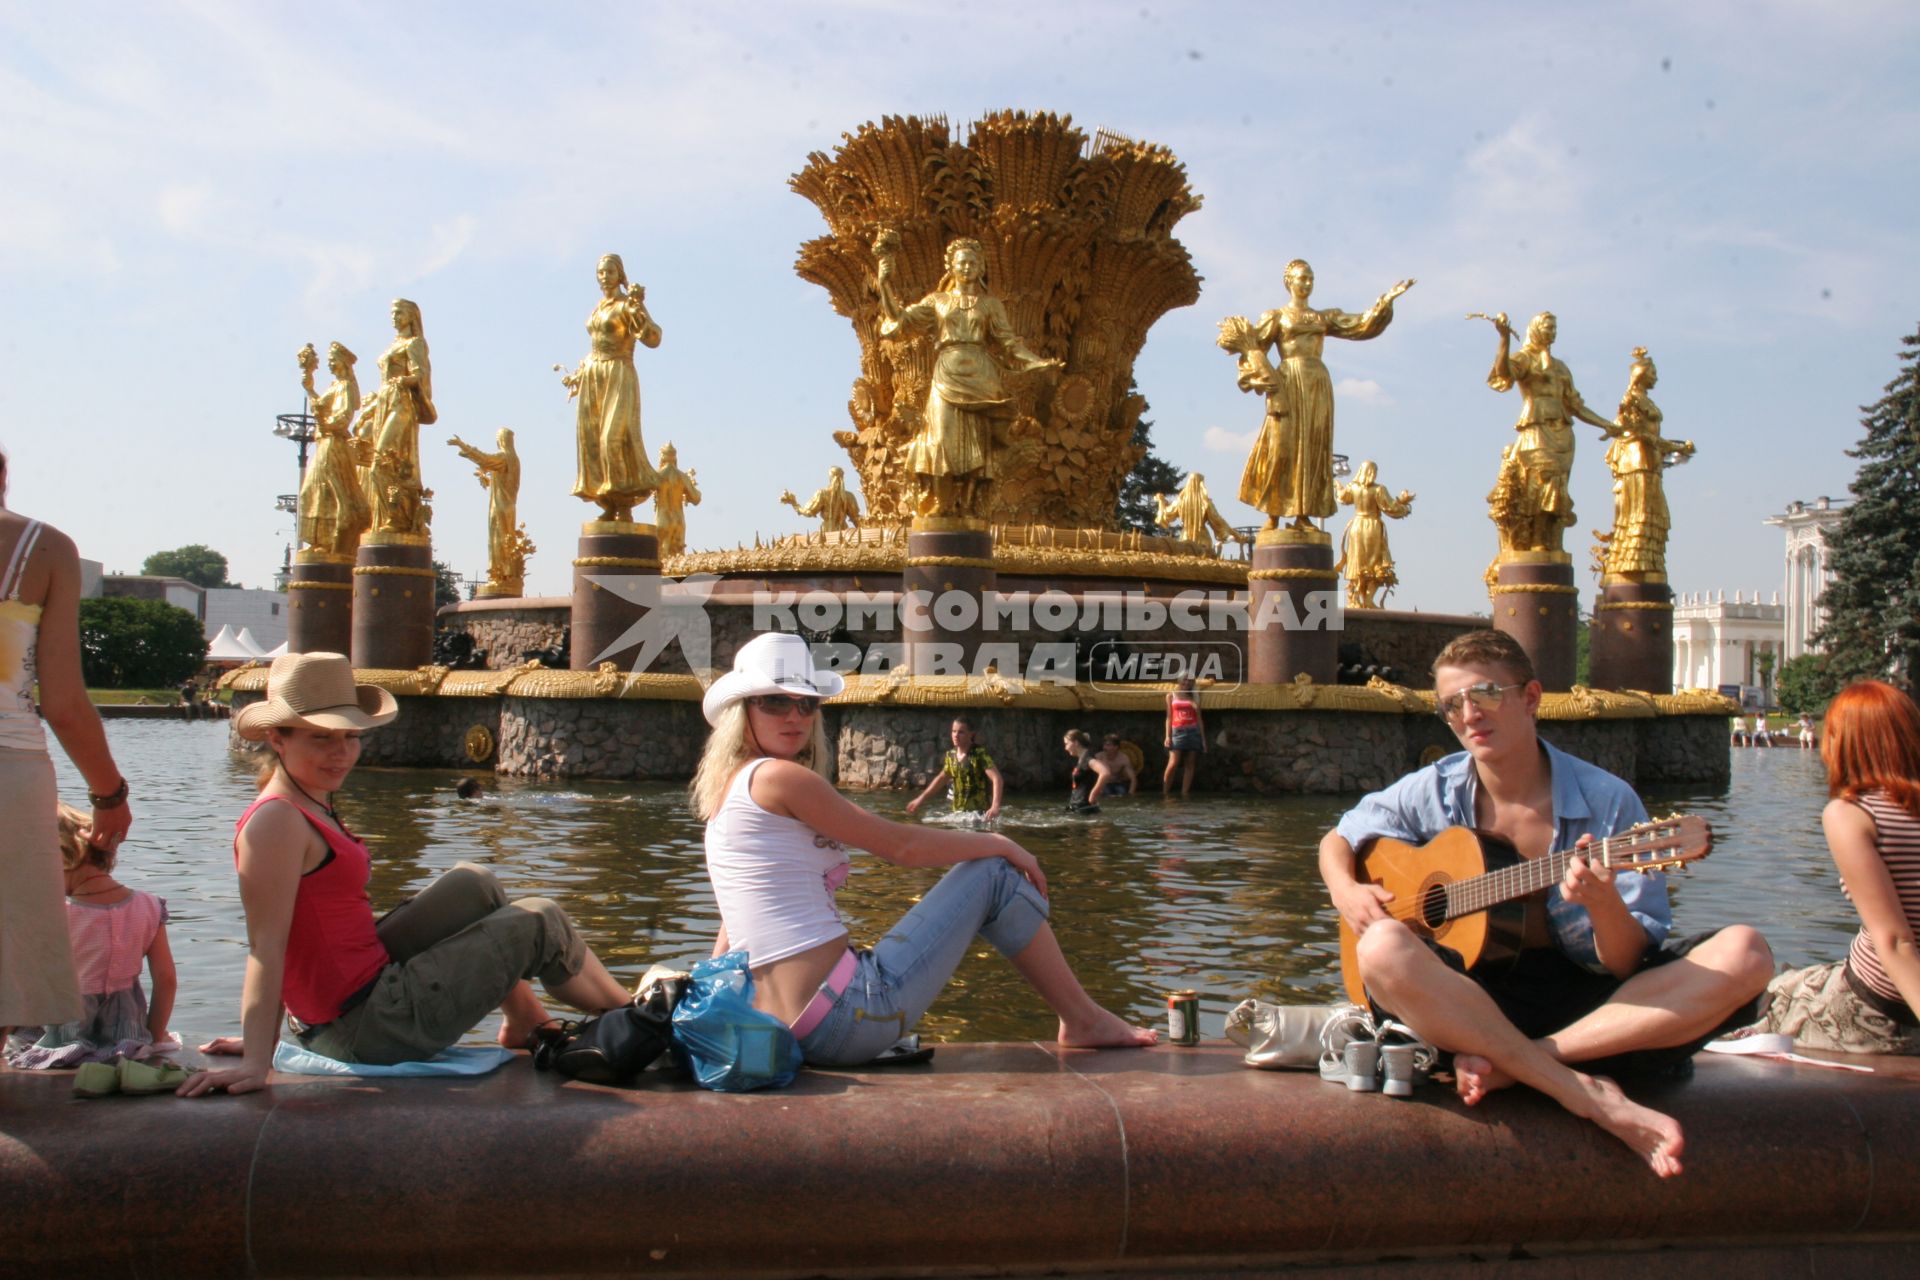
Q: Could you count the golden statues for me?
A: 13